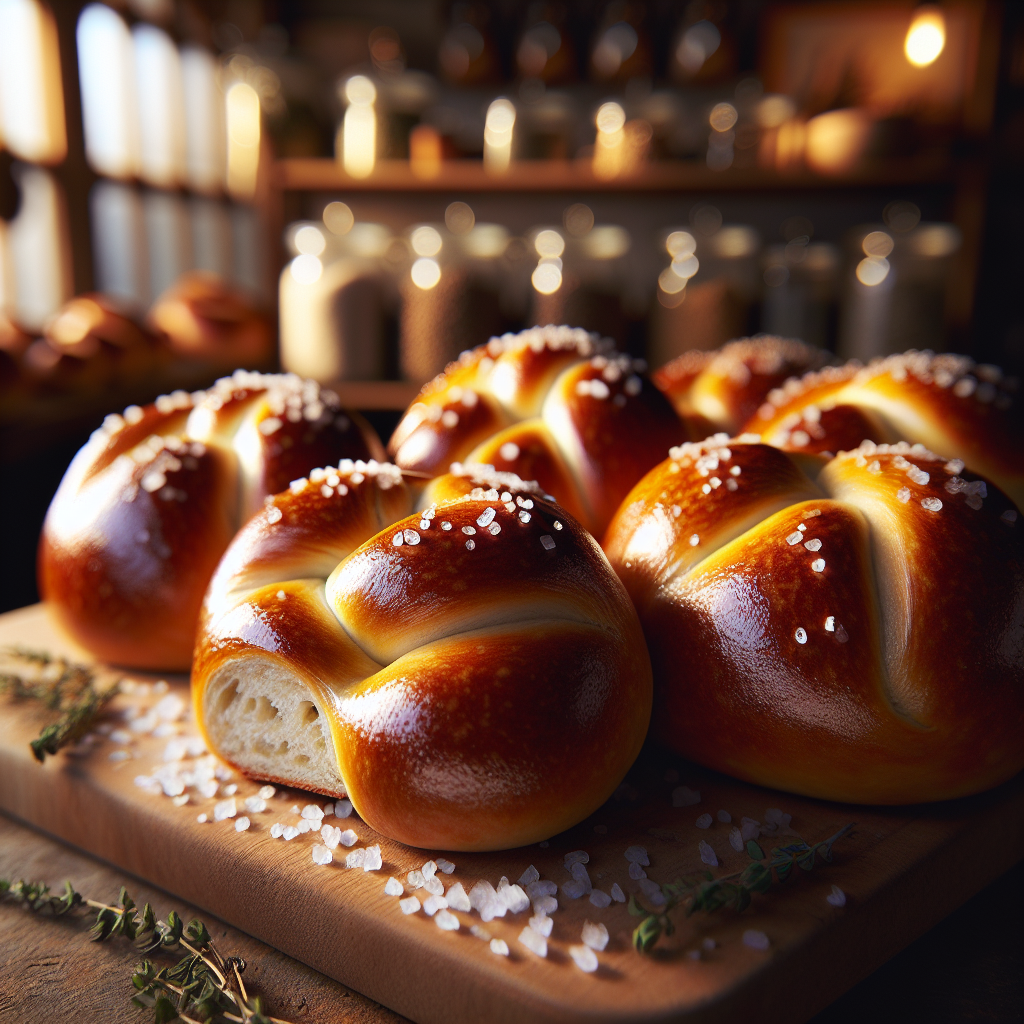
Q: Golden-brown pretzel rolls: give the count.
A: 6